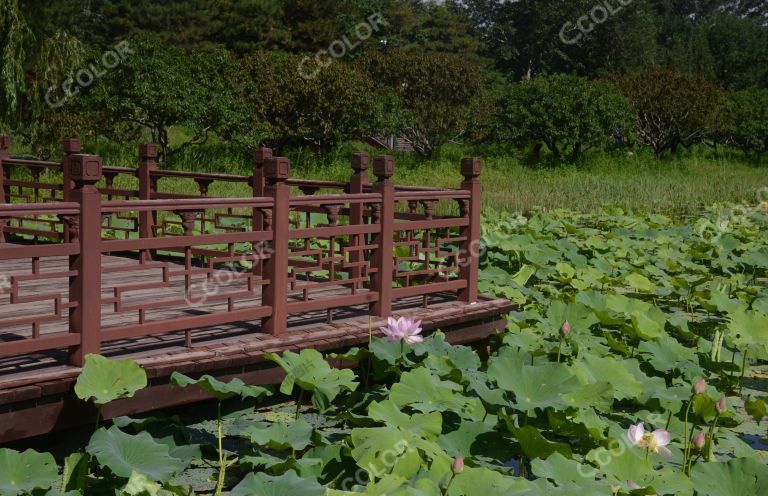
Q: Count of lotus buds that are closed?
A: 5